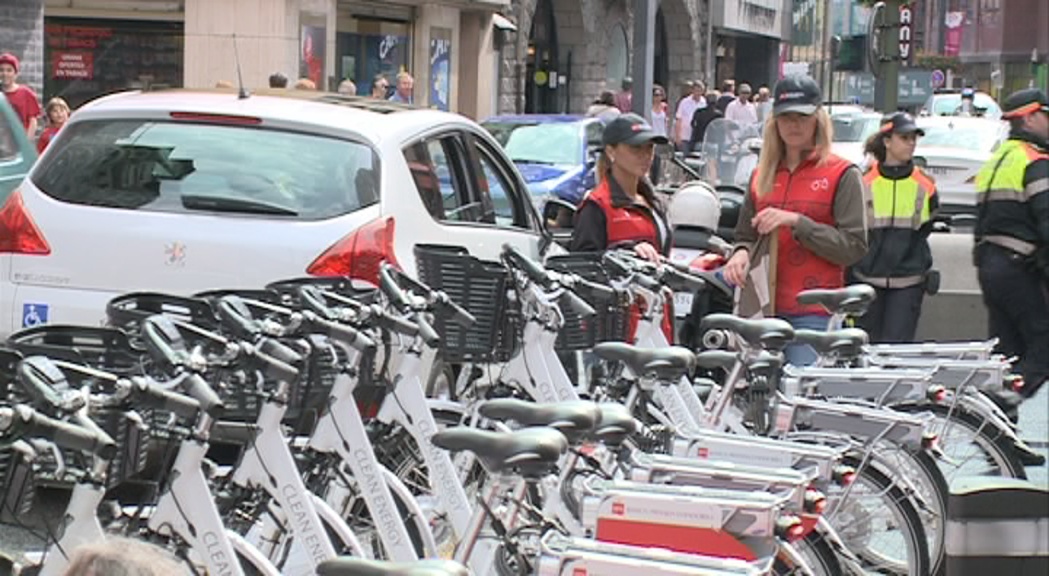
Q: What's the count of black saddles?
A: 9